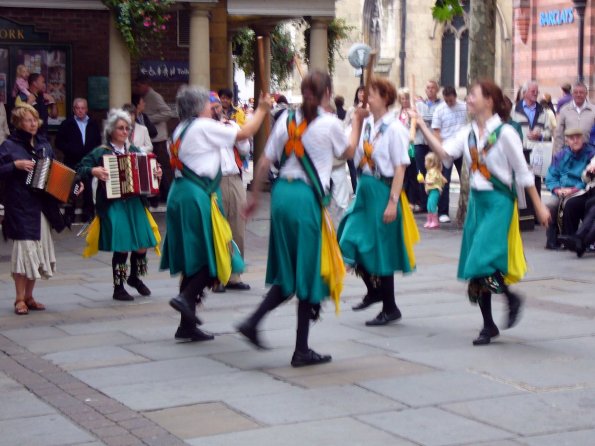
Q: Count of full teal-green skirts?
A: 5